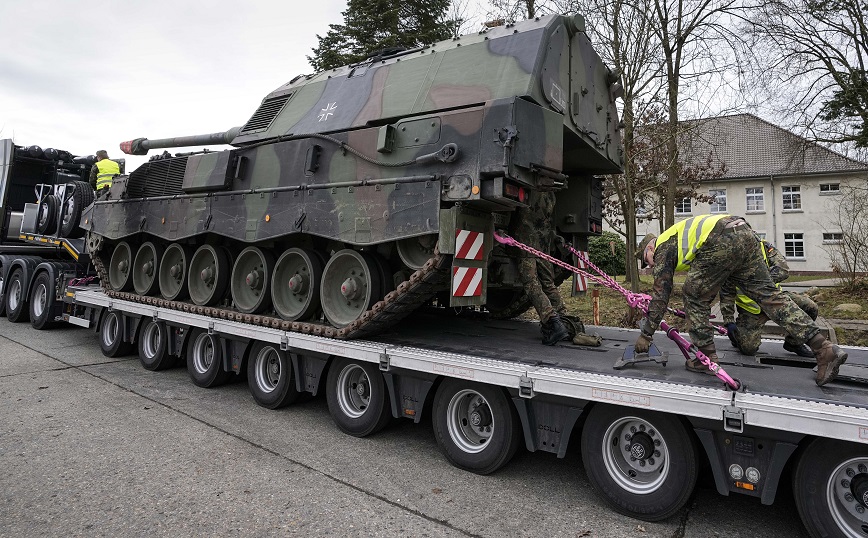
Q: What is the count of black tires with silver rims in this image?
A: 13